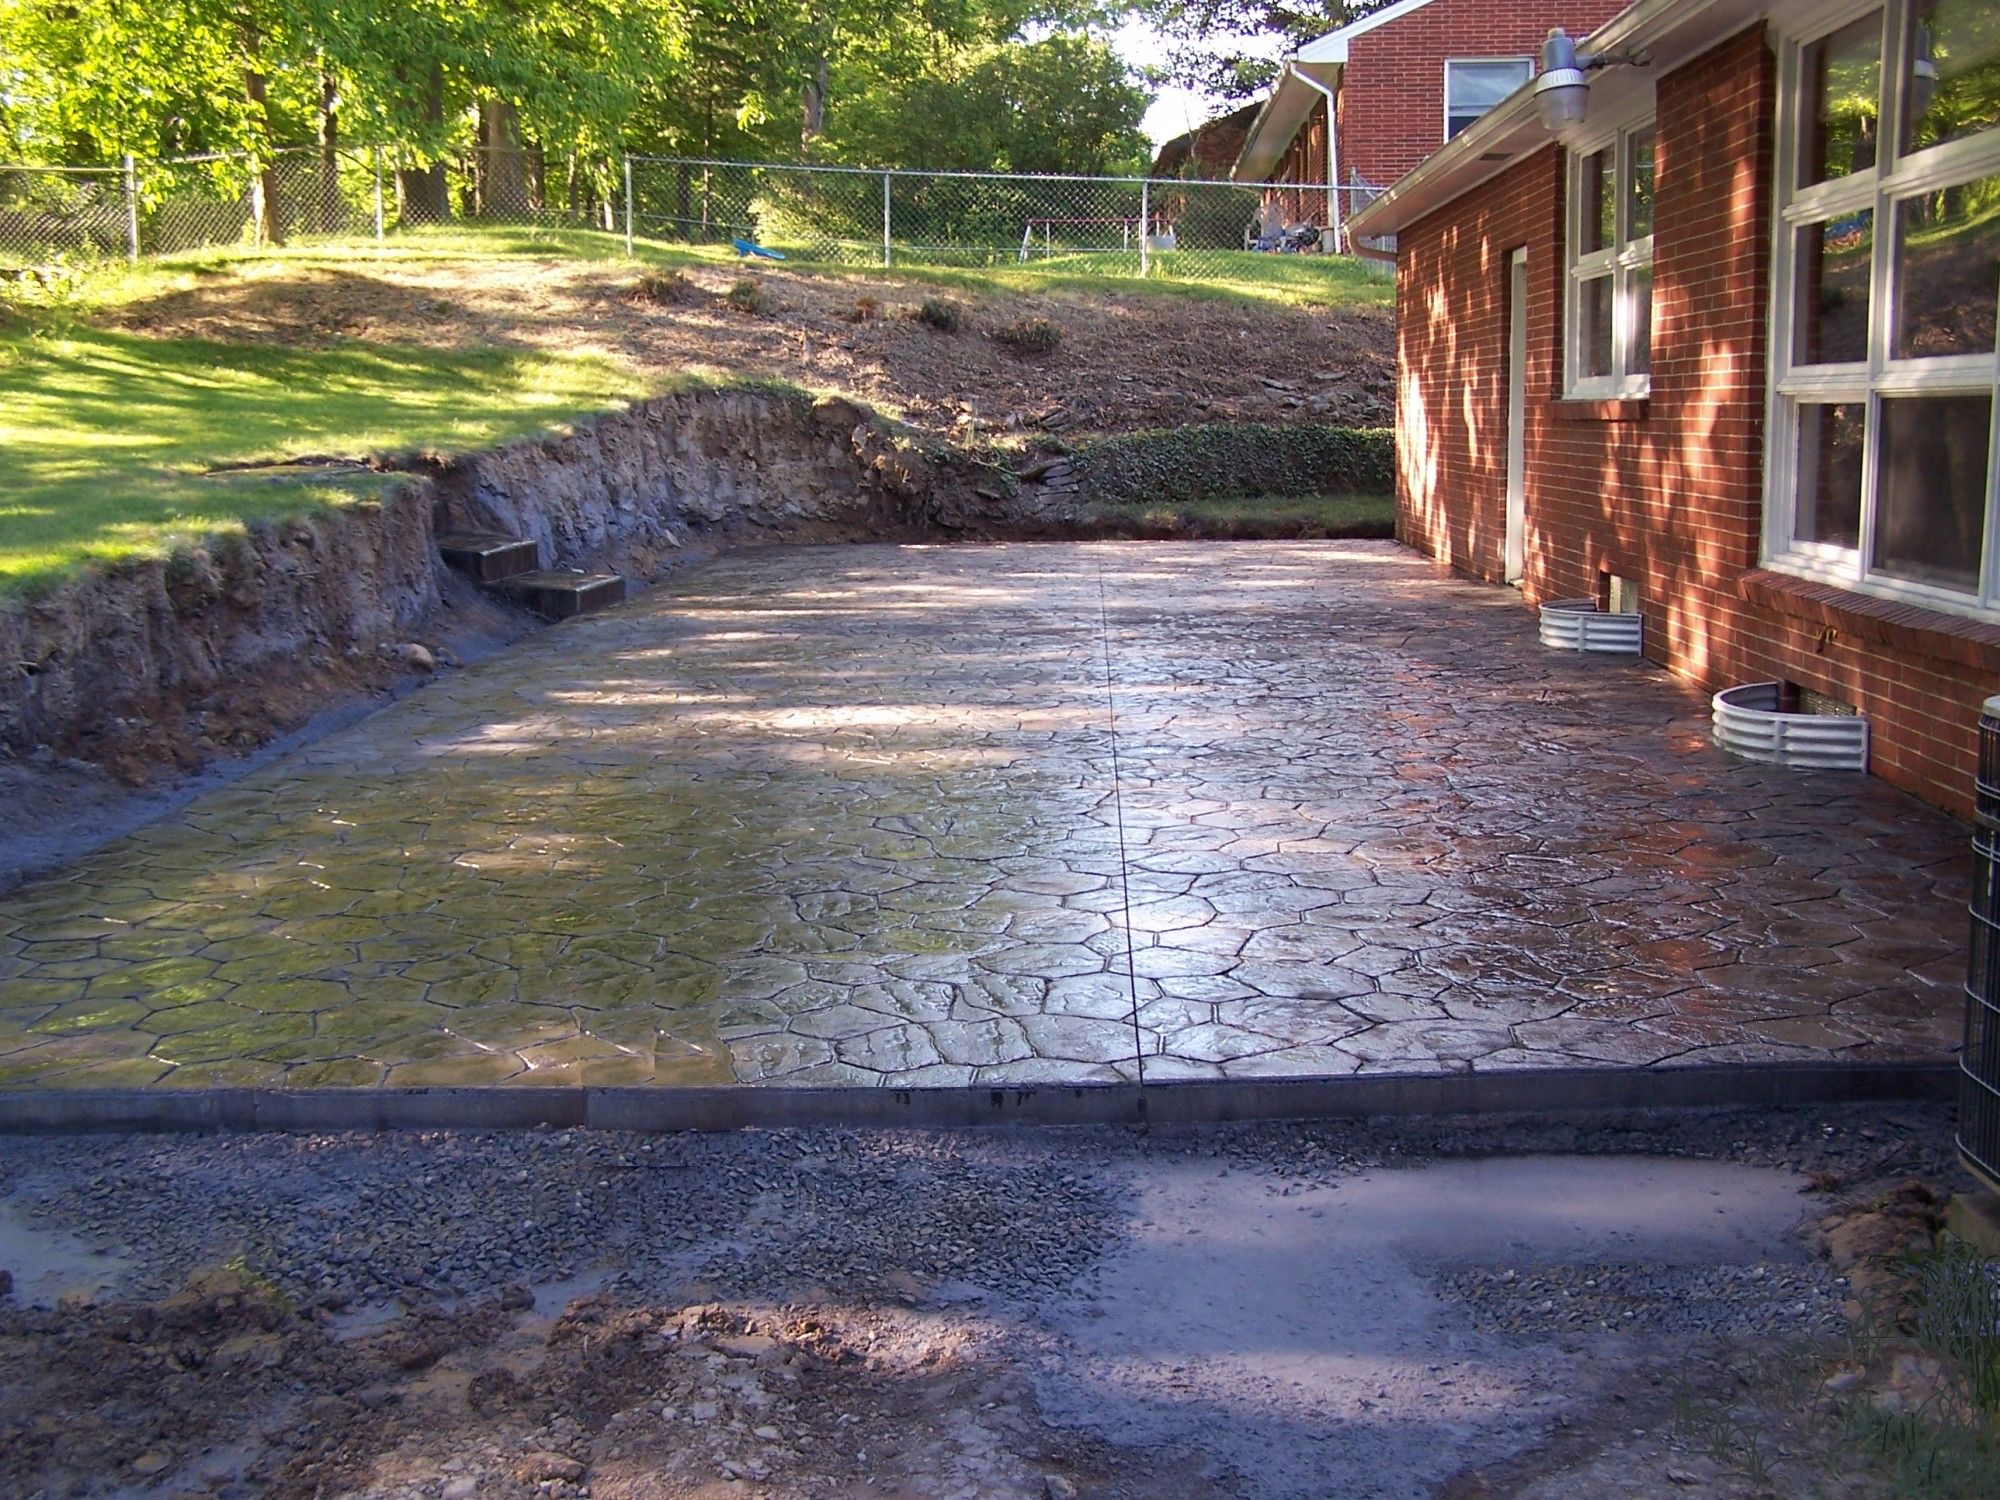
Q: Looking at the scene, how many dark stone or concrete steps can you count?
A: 2